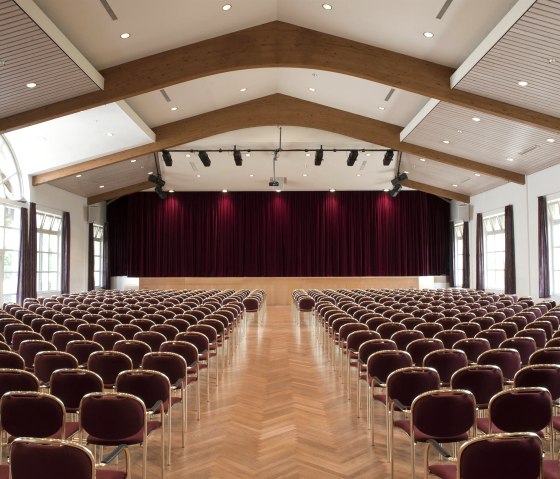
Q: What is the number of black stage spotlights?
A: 10